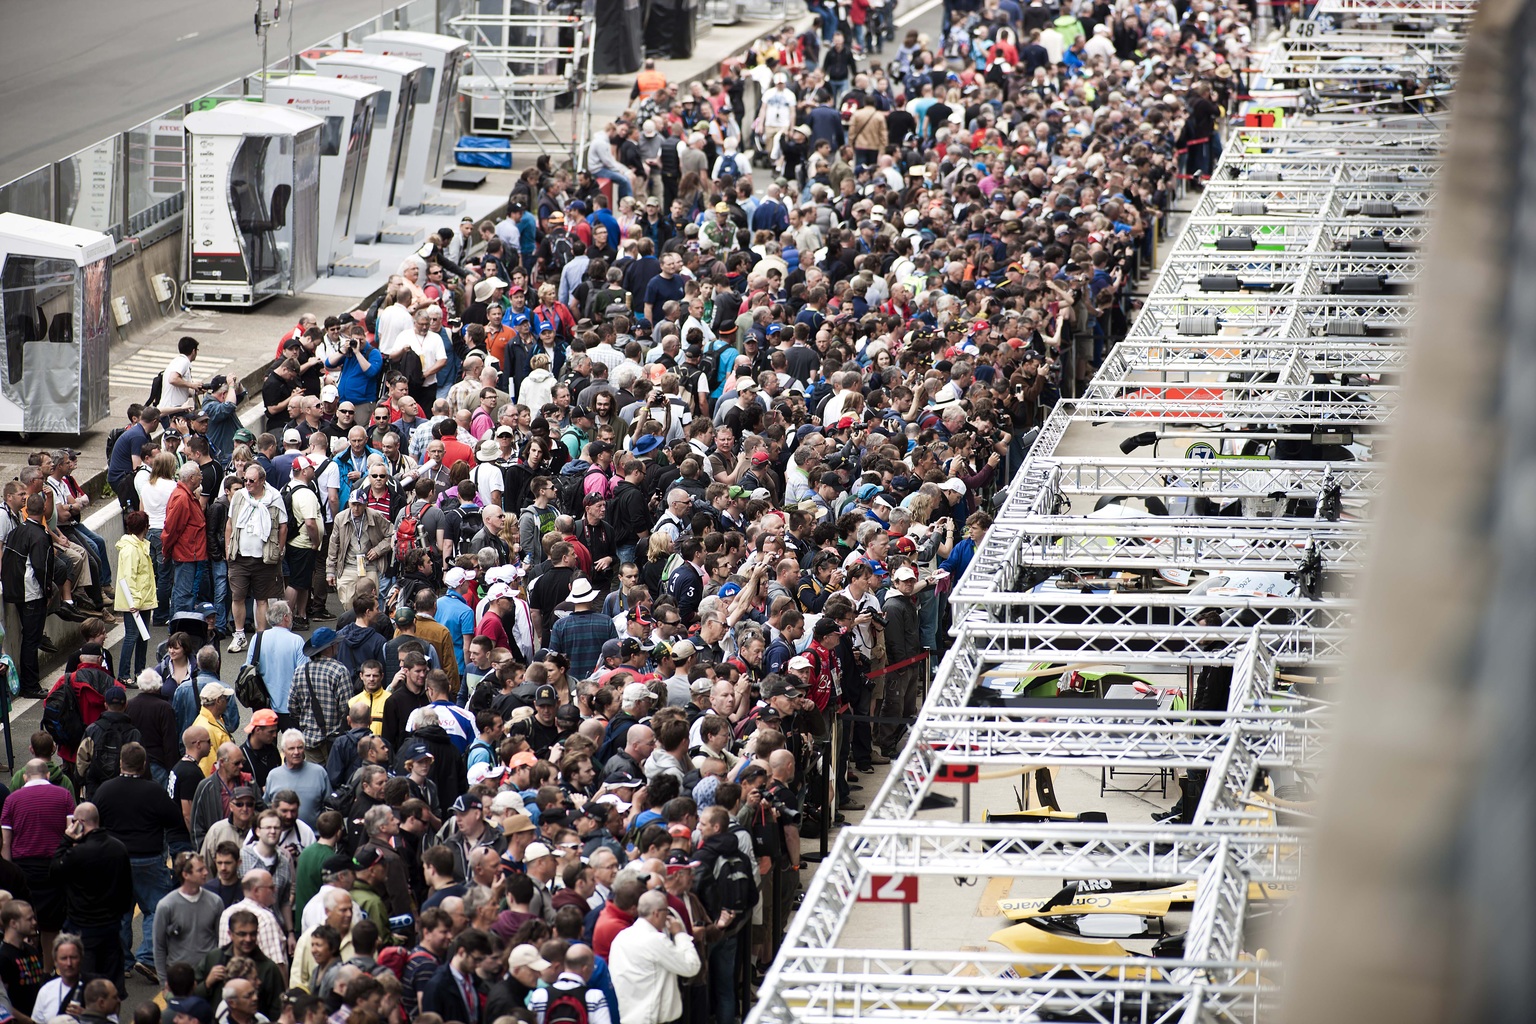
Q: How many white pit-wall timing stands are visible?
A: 5